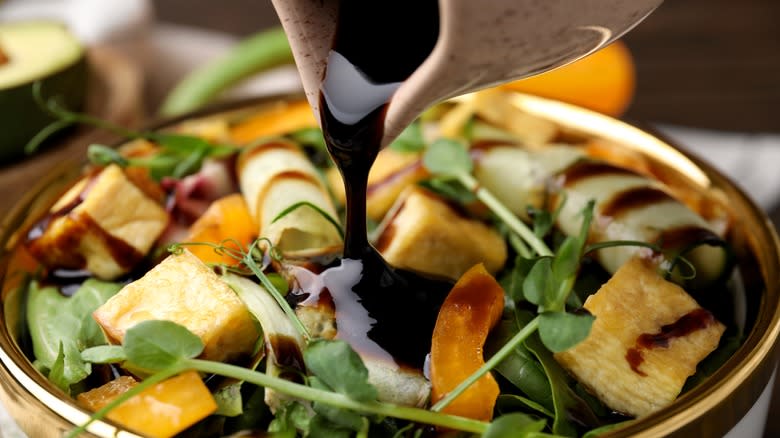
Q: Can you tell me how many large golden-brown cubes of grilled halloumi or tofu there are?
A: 4